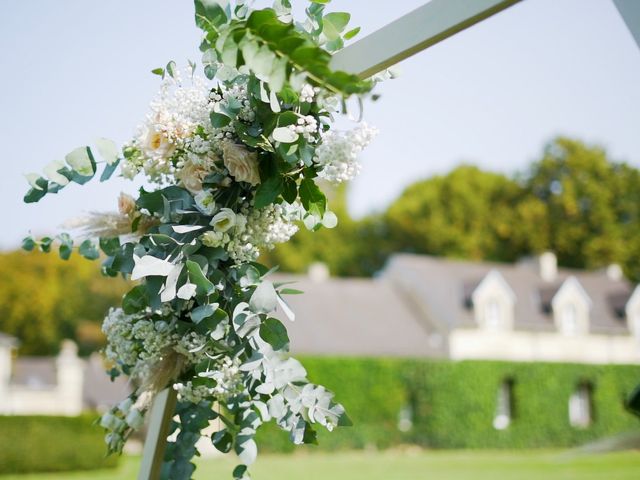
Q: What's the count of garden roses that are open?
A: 3